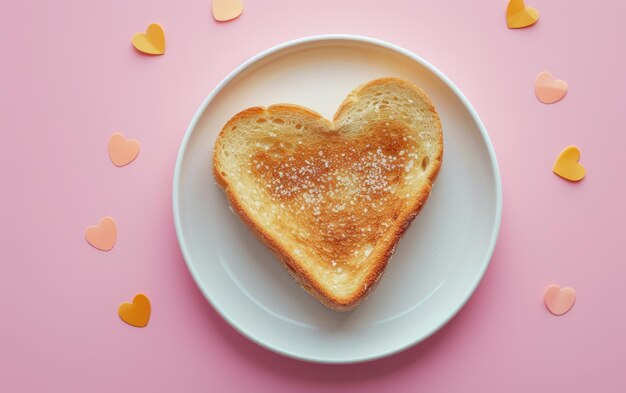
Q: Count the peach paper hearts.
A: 5